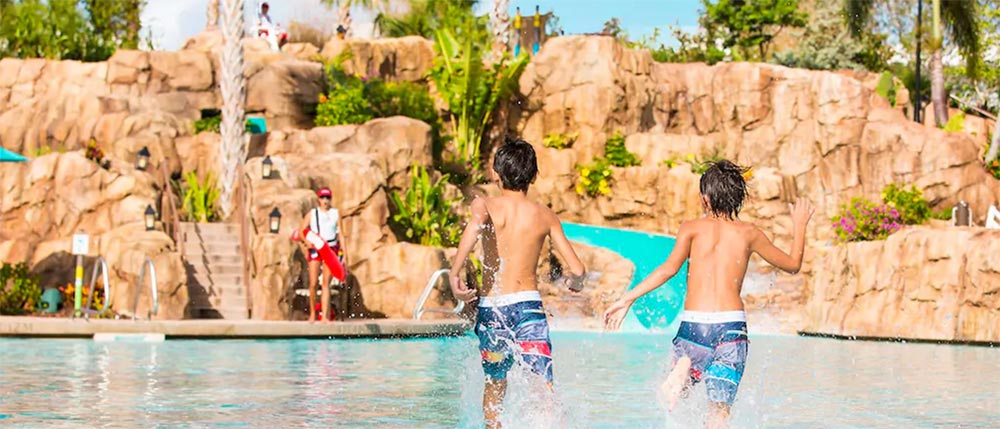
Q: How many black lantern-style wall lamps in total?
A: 4